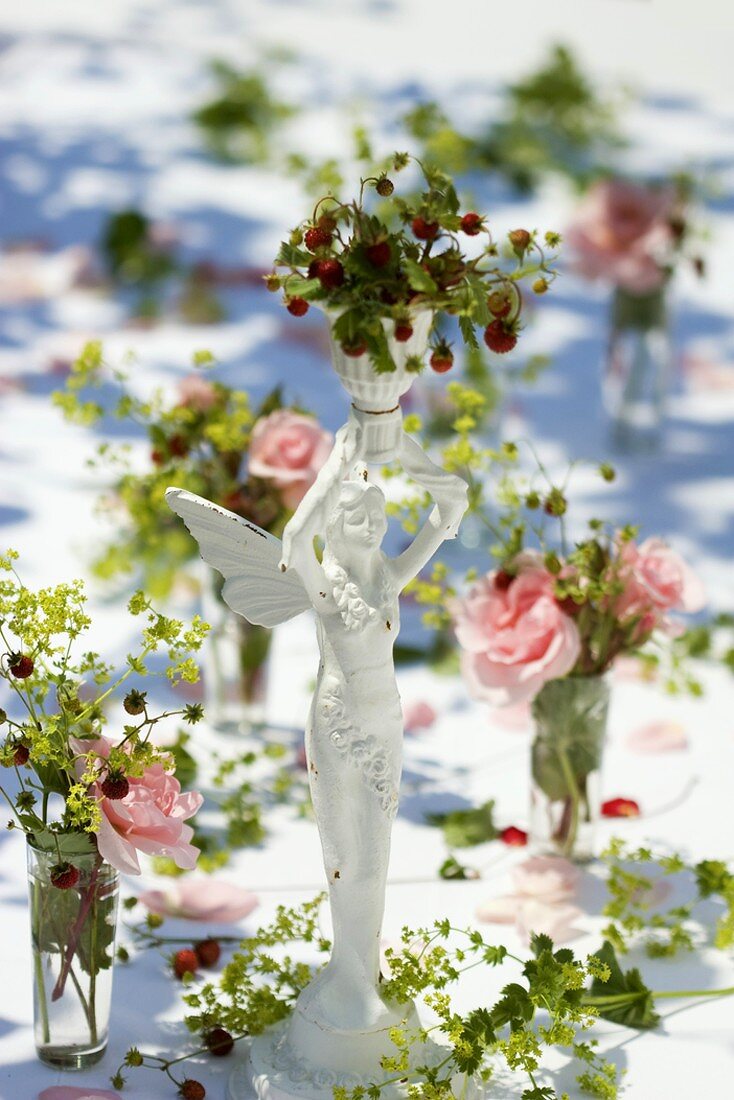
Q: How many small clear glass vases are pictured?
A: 4